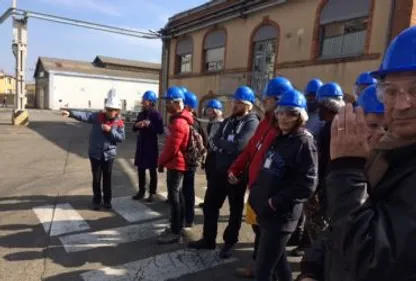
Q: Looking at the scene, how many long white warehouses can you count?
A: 1